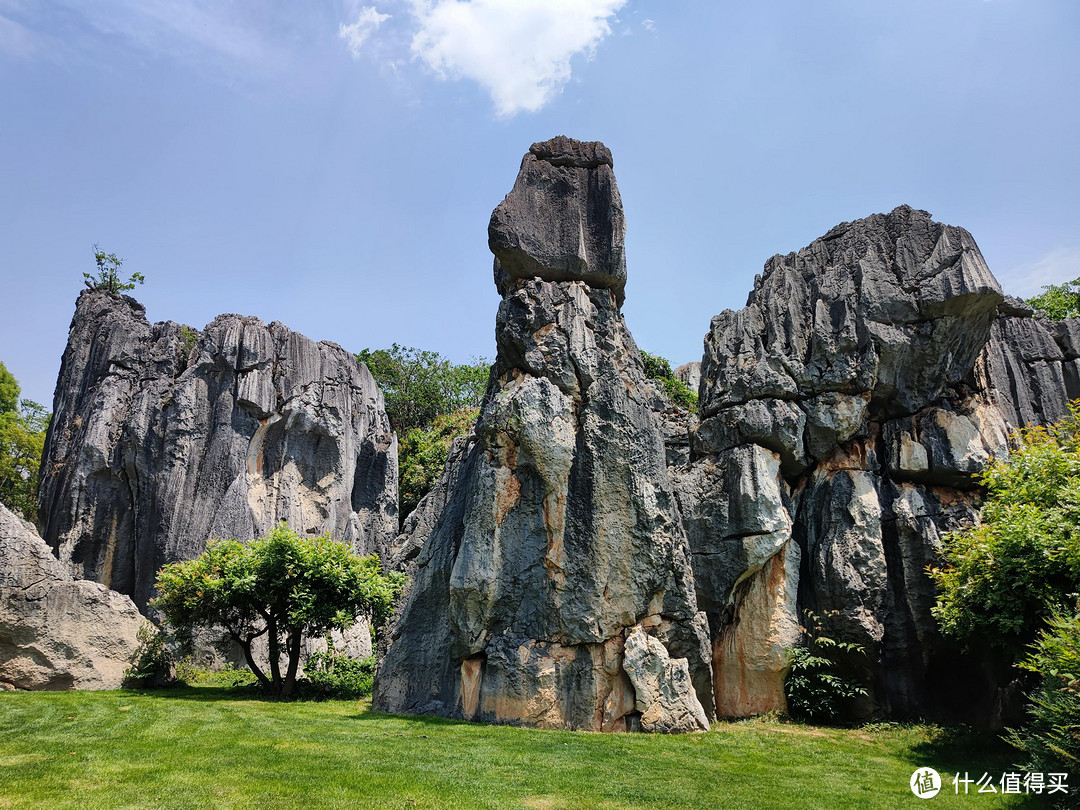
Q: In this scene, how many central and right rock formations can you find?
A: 2